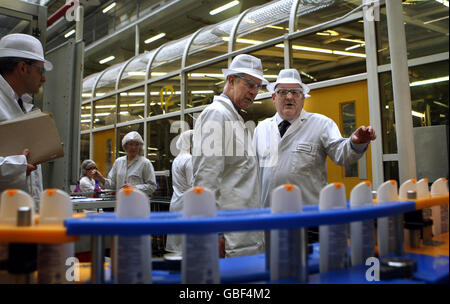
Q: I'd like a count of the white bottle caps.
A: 11